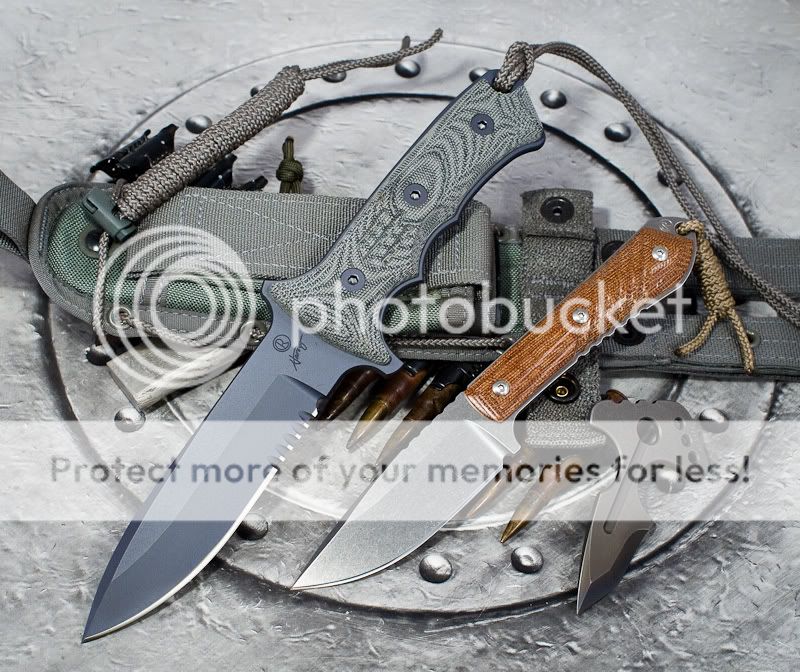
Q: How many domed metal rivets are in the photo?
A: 15